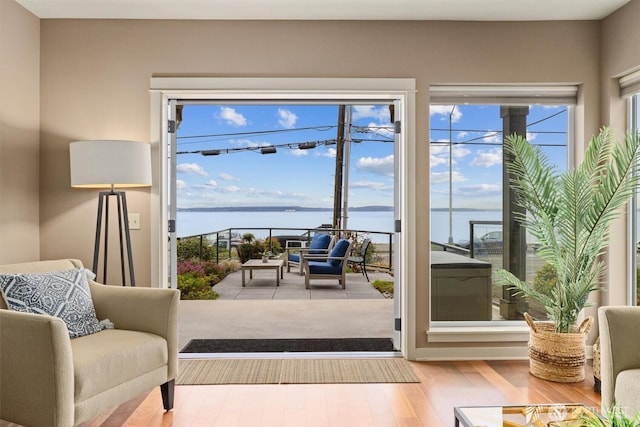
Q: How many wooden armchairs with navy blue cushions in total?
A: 2